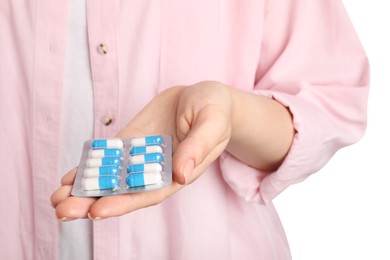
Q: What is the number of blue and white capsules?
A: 10